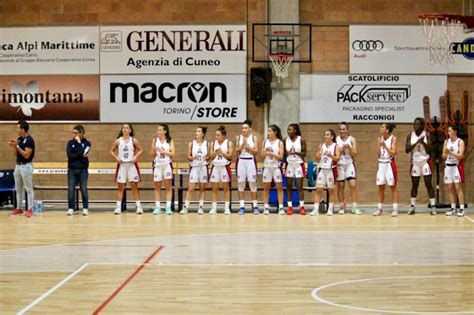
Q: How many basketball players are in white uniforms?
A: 12